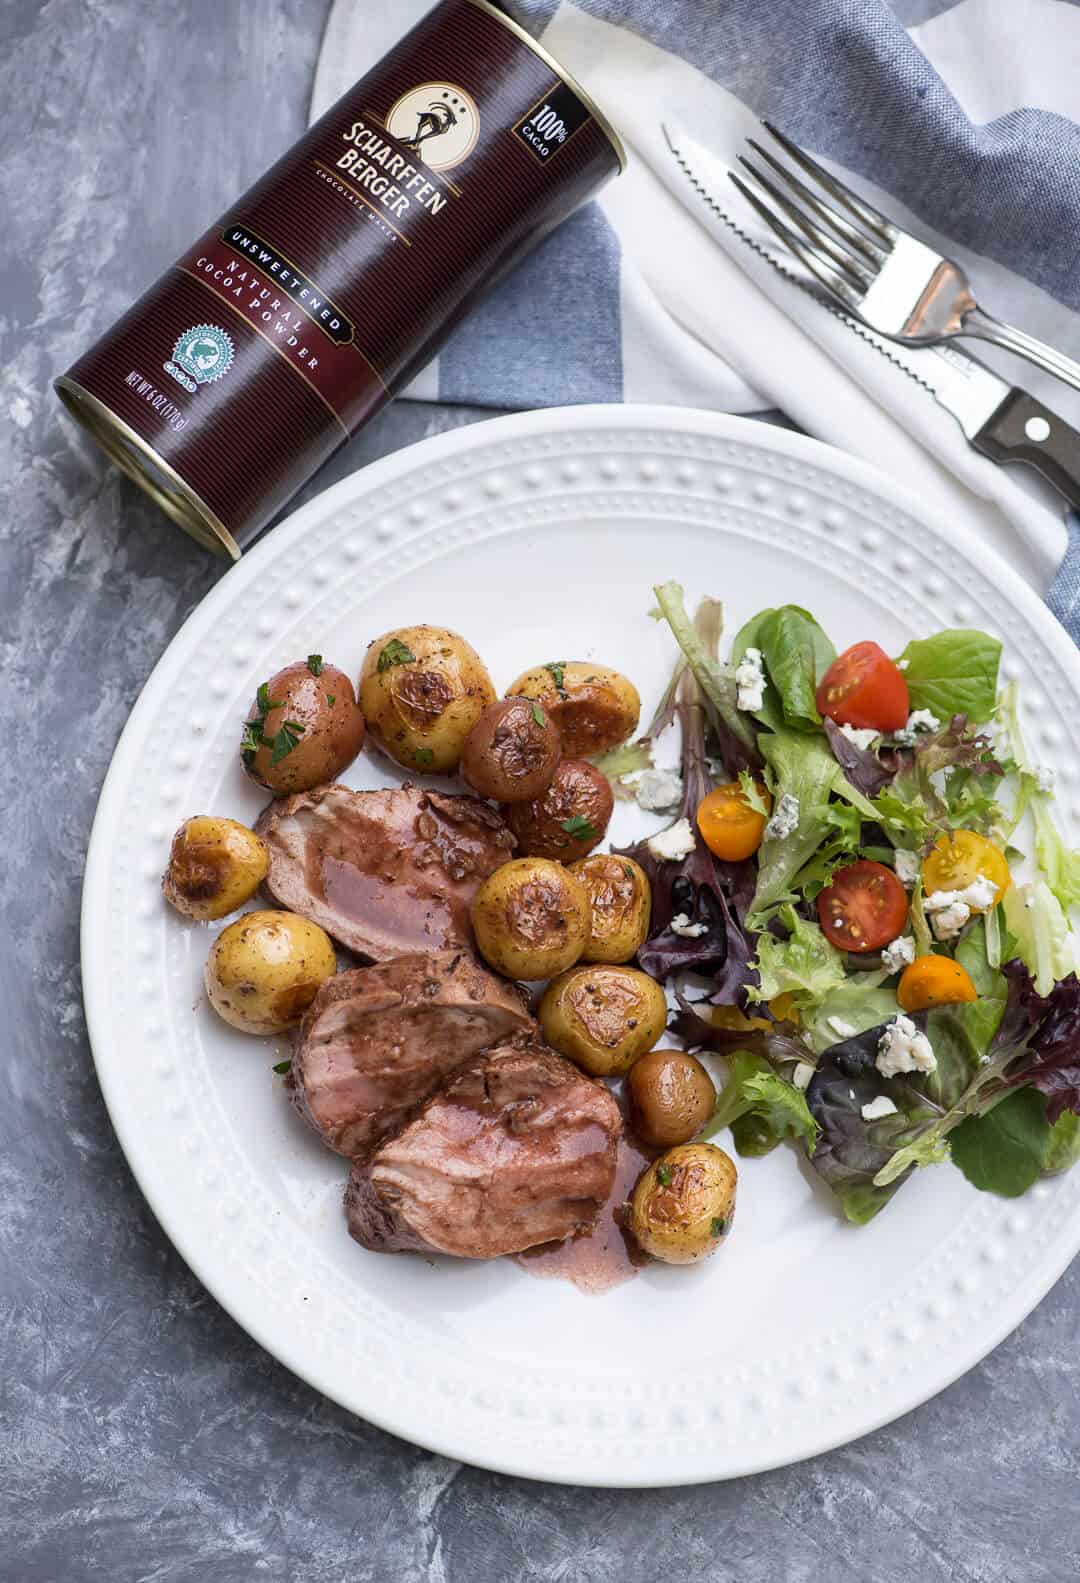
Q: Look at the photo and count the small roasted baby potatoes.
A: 12